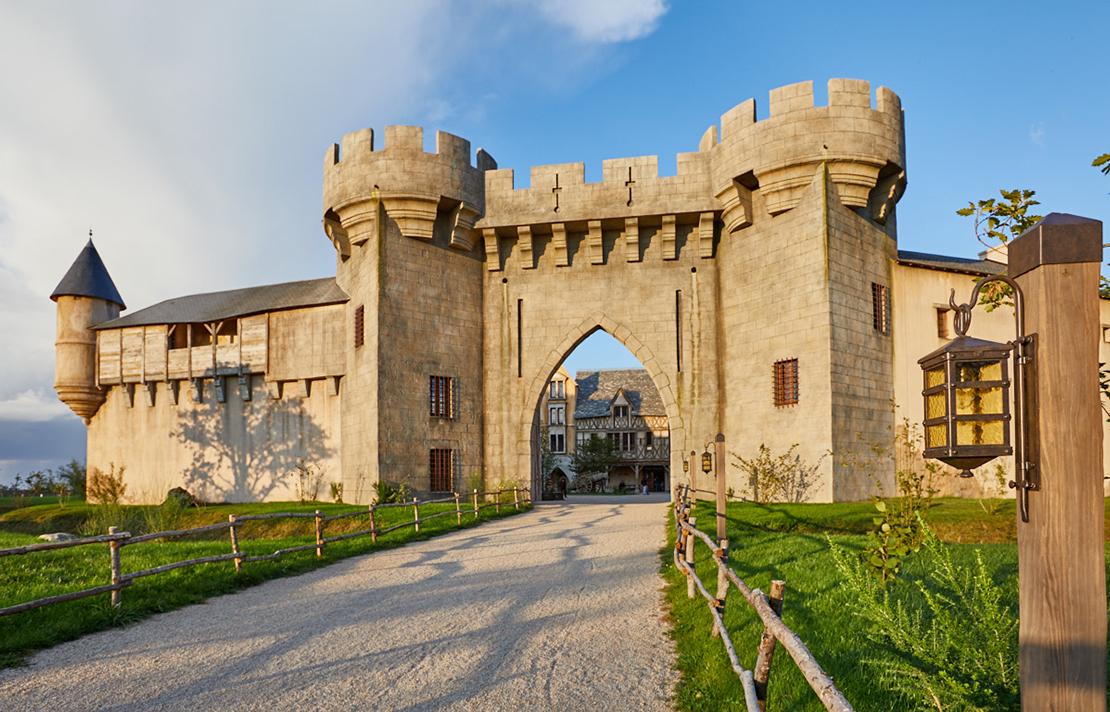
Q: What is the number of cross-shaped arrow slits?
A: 2